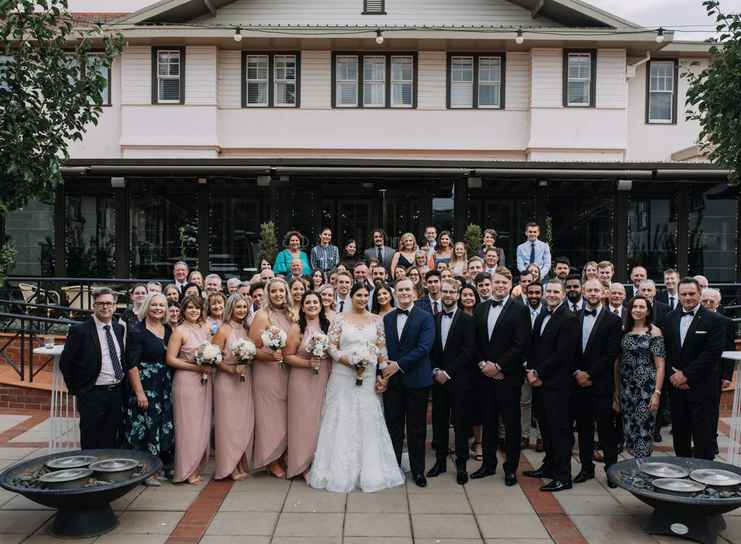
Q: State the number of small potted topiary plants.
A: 2